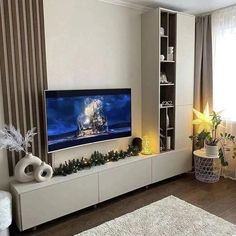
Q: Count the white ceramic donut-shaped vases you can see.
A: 2